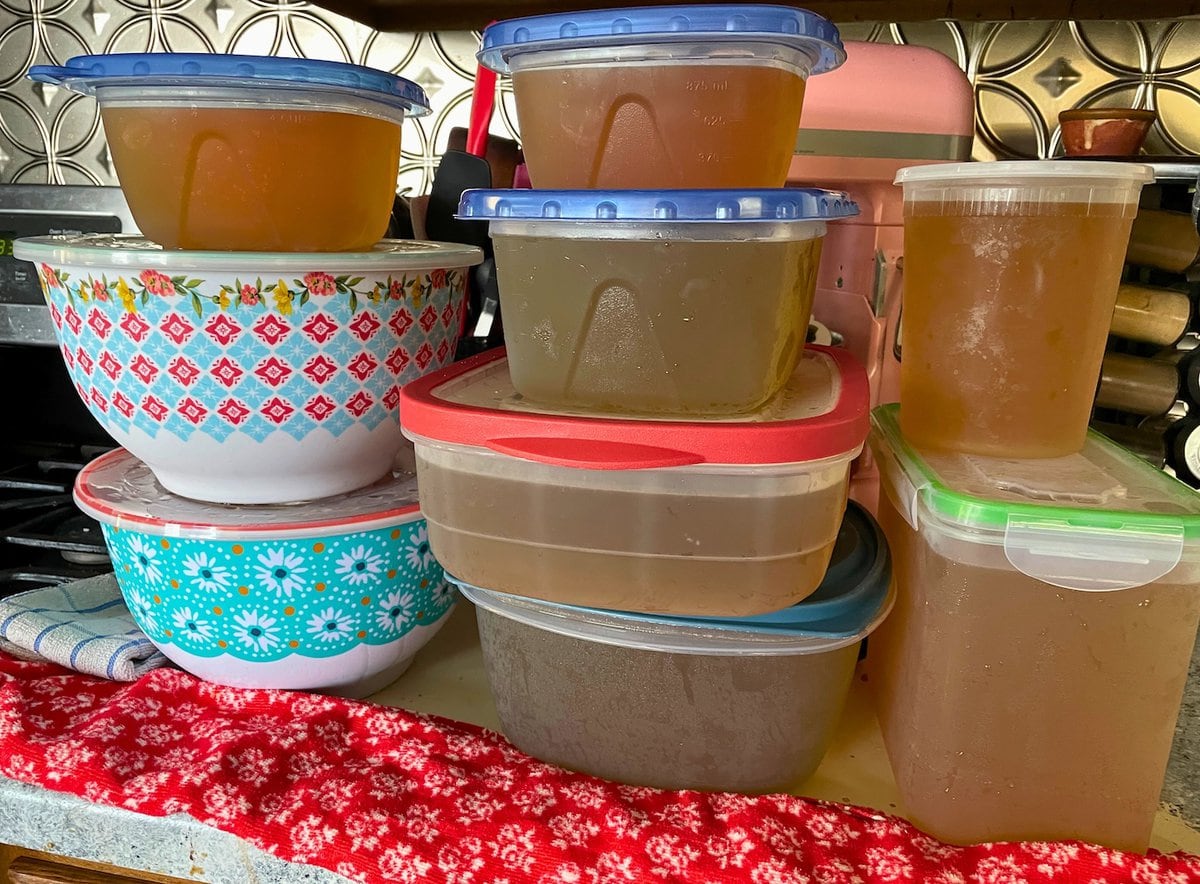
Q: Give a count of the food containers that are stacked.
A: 9